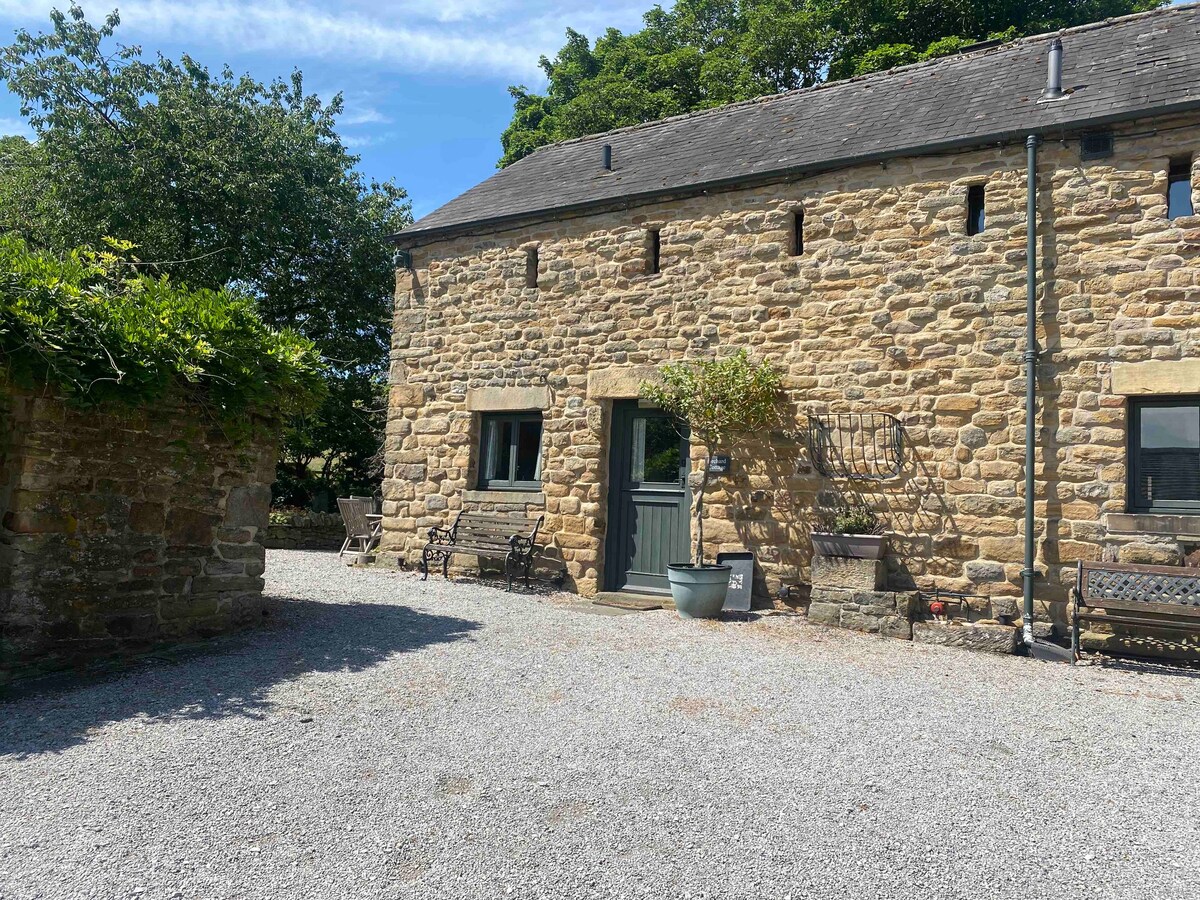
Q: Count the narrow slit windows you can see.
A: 5